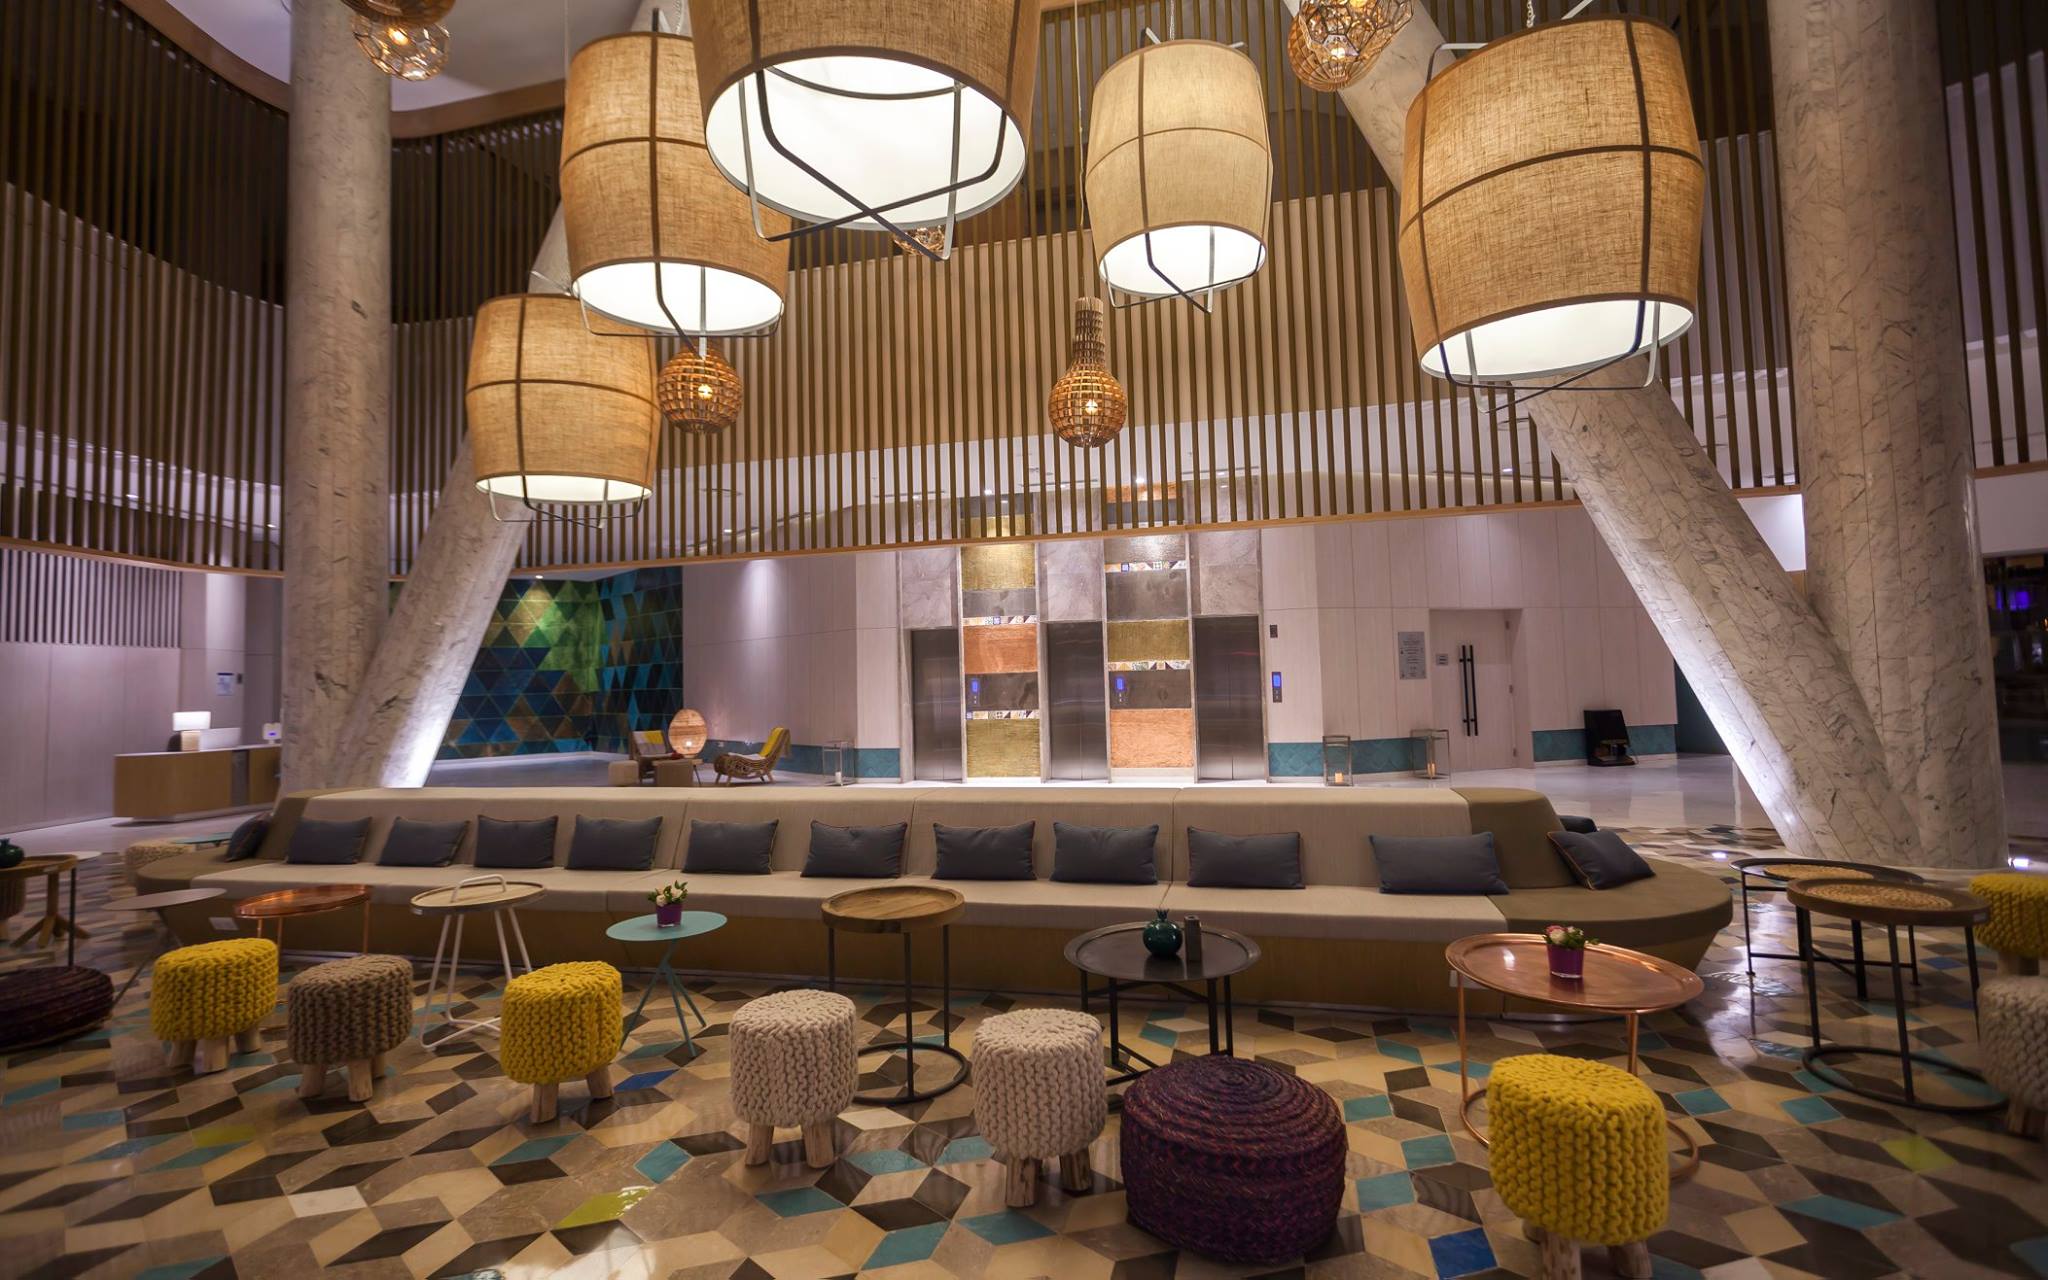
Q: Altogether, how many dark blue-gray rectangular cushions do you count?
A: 12